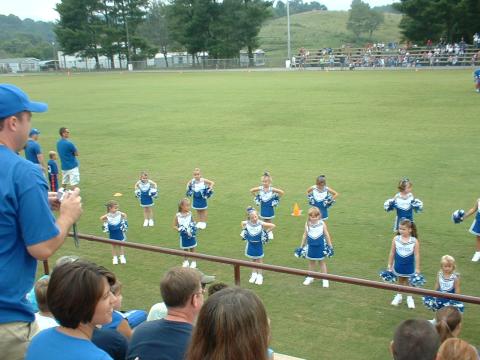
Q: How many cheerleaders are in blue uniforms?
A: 12